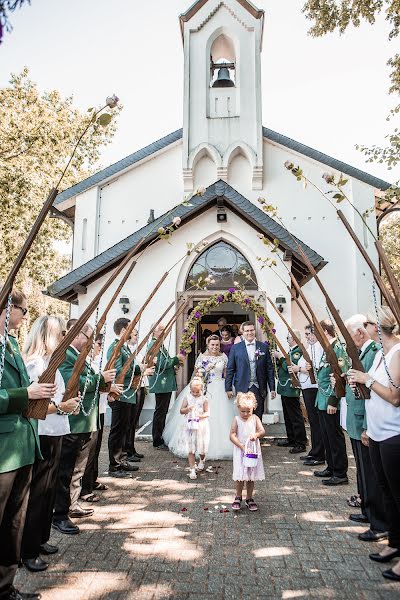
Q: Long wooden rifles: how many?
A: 14